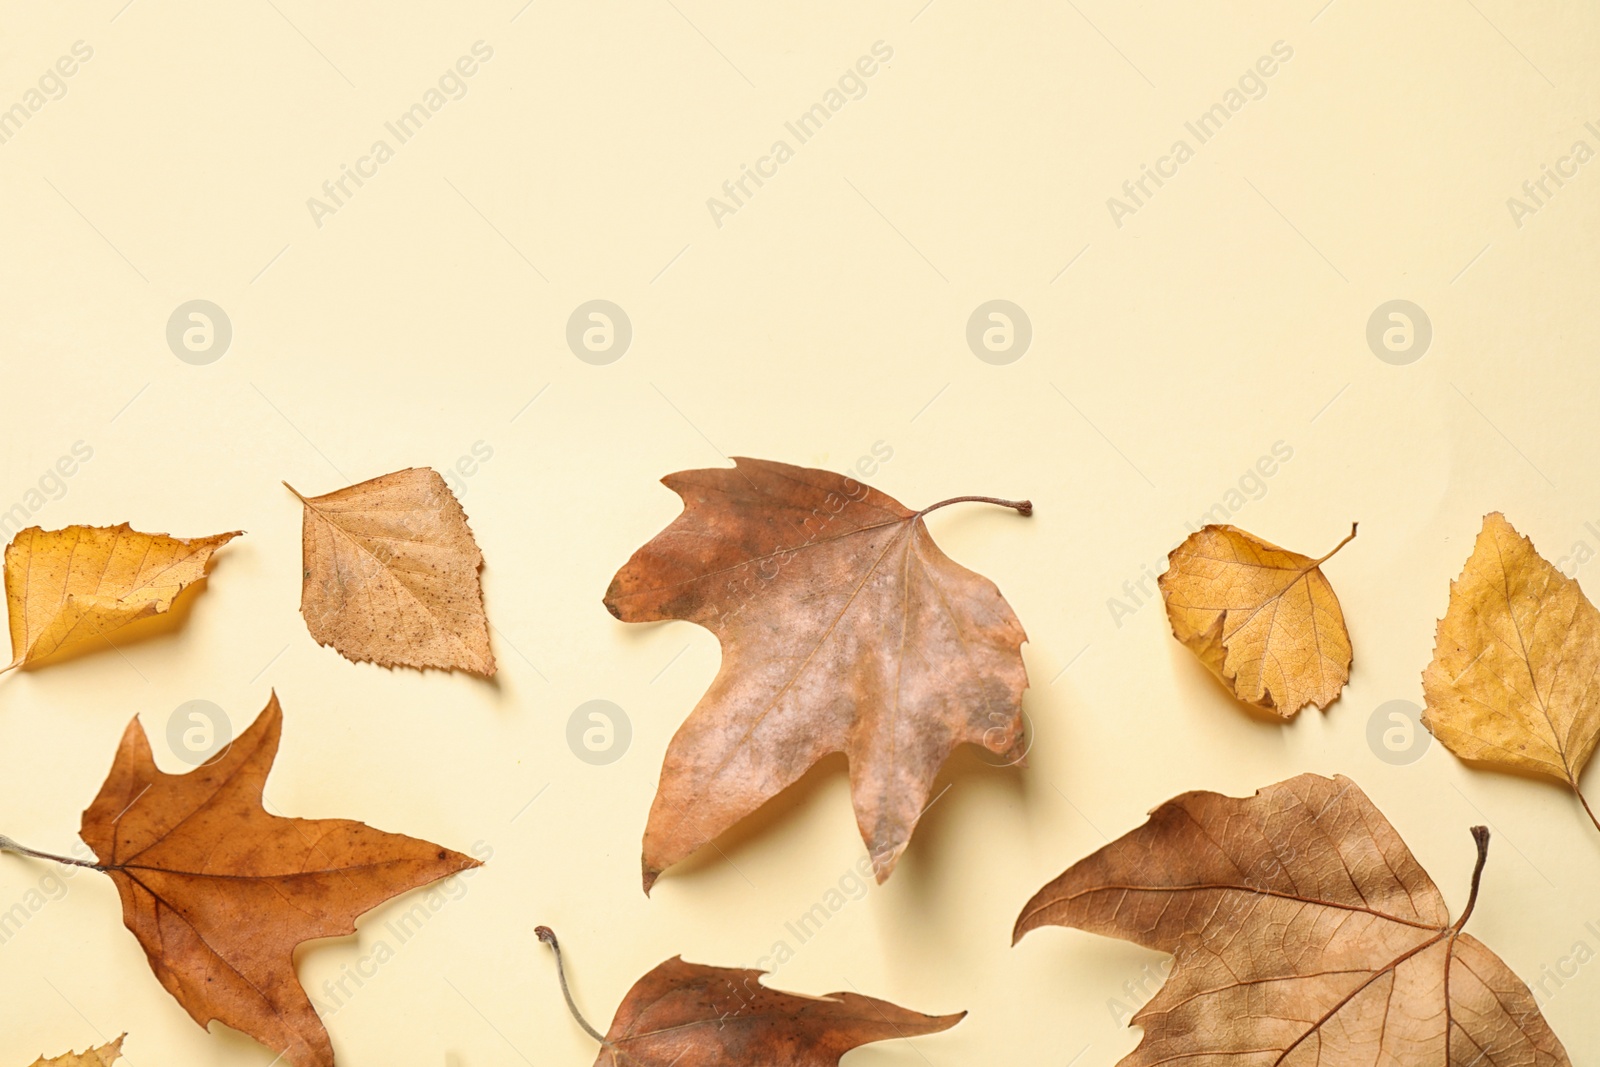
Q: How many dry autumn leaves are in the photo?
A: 9